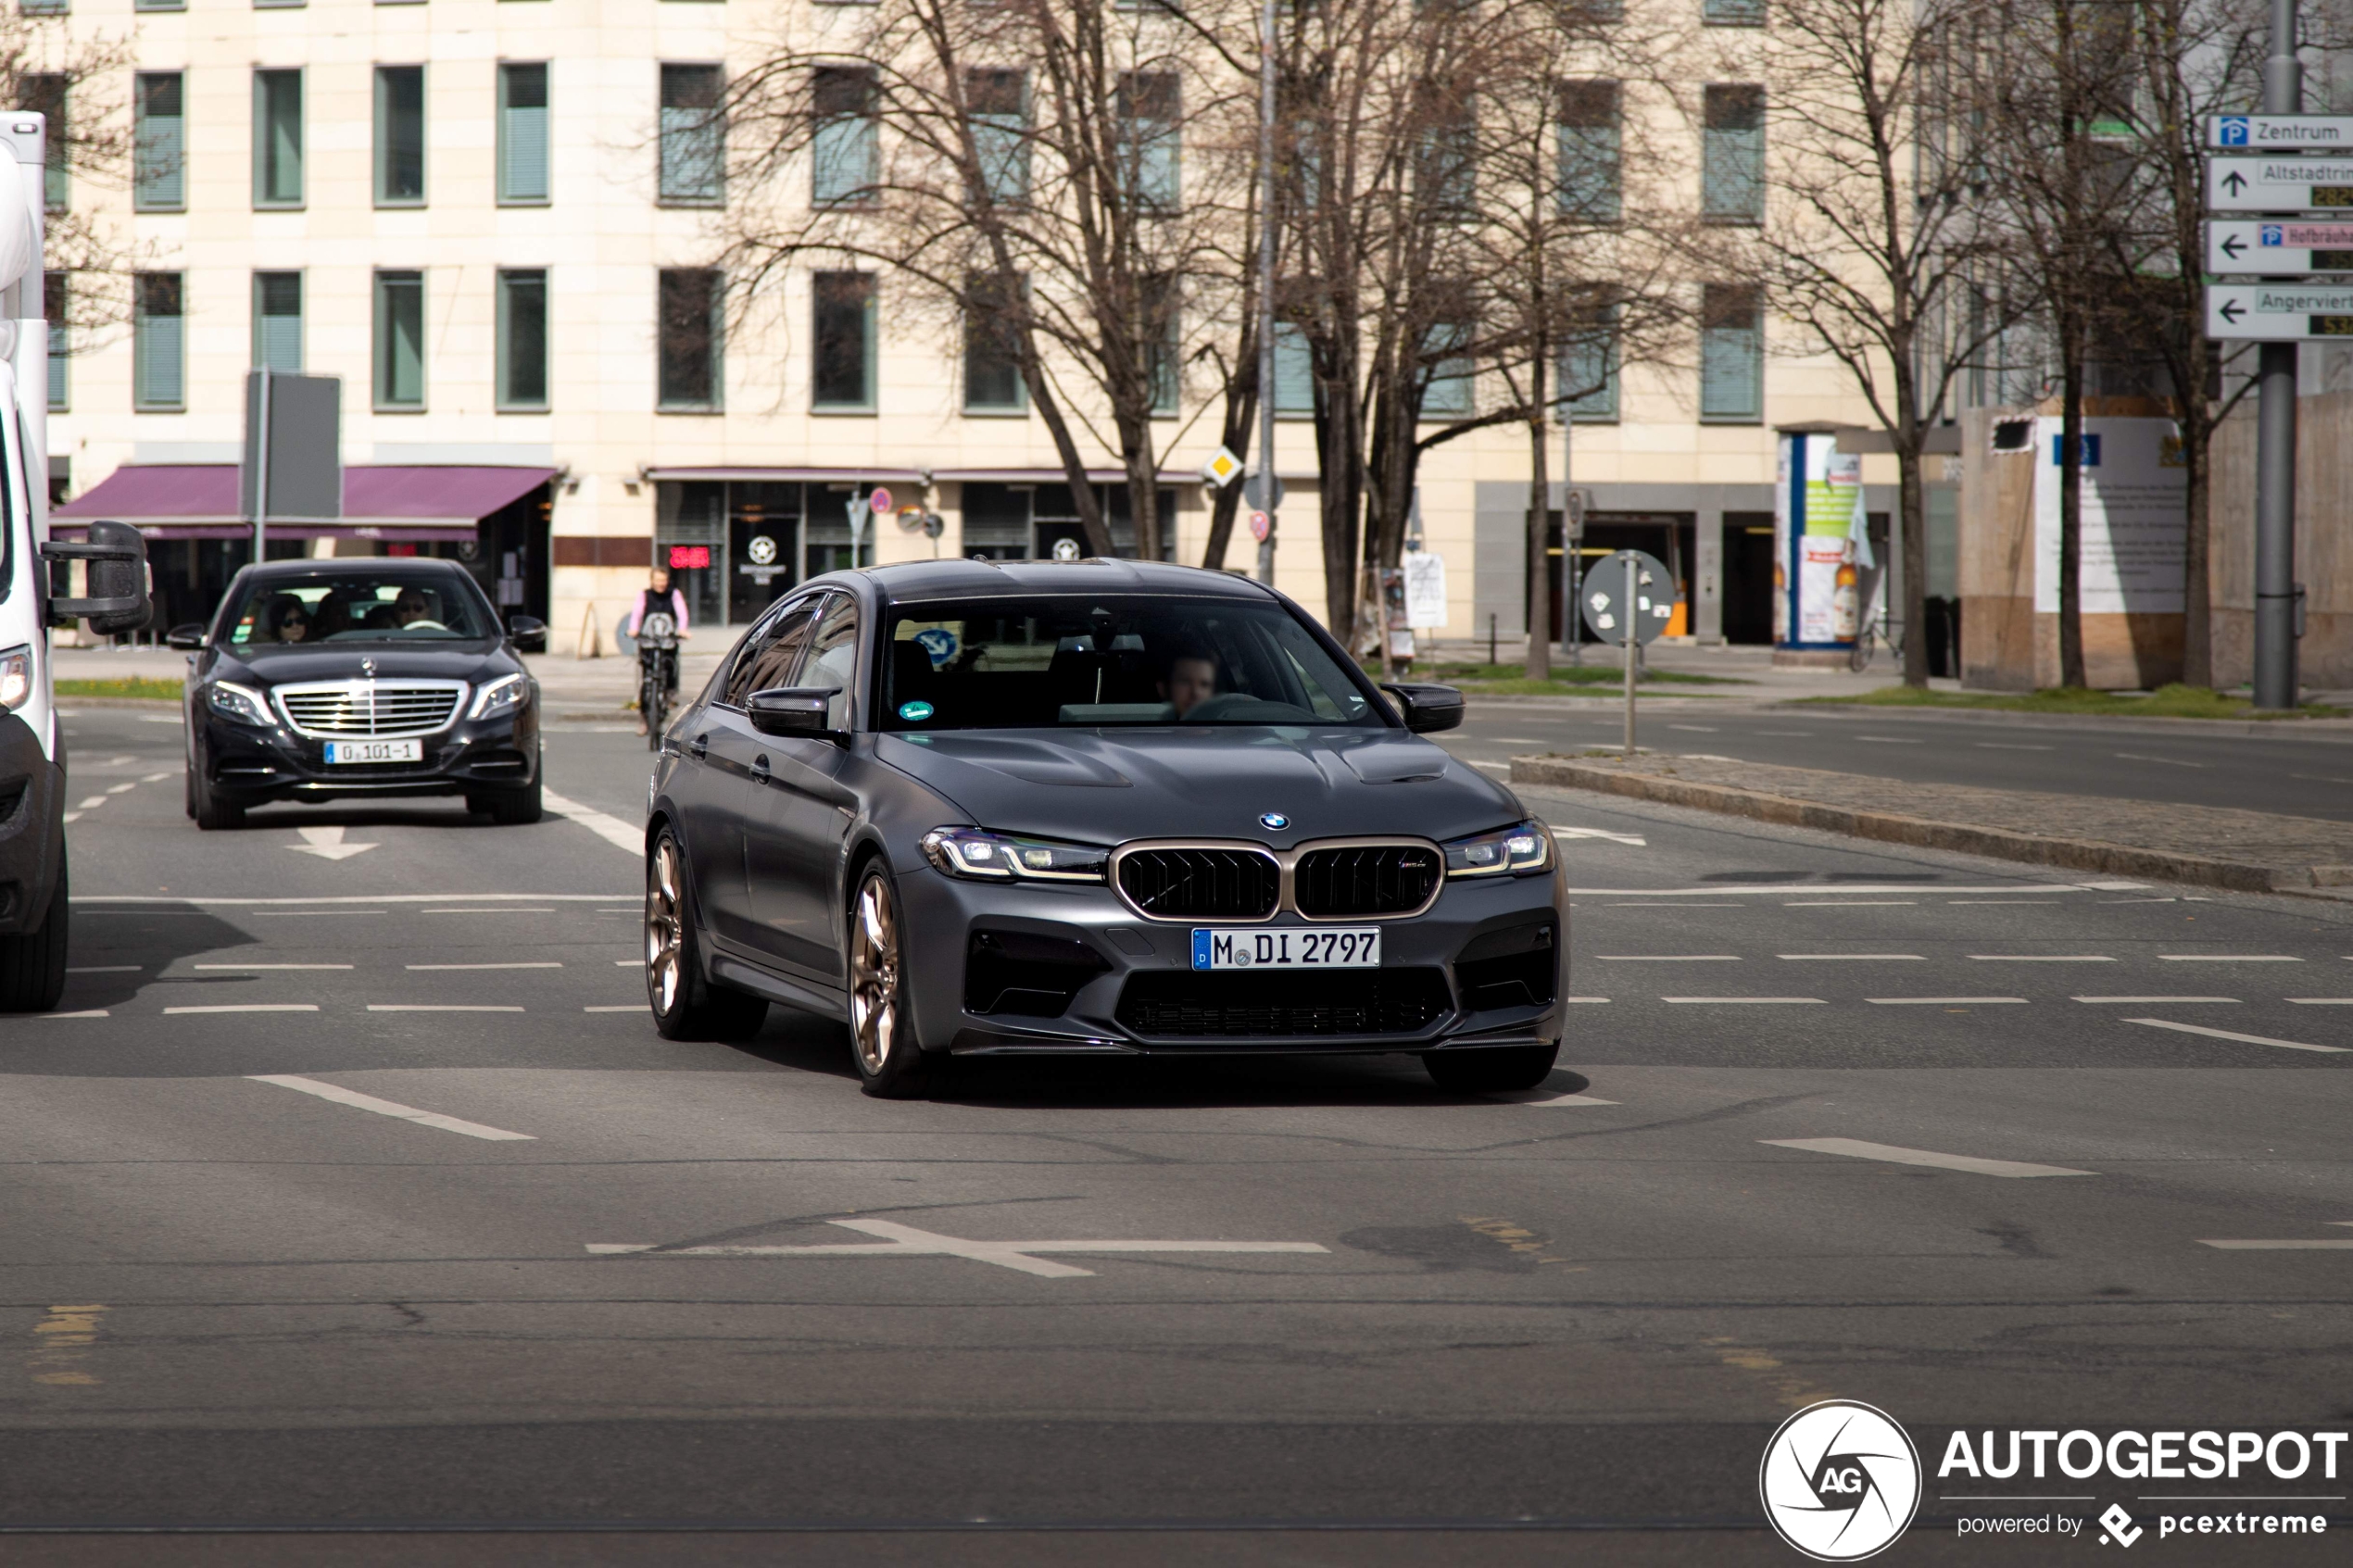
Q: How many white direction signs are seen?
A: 4